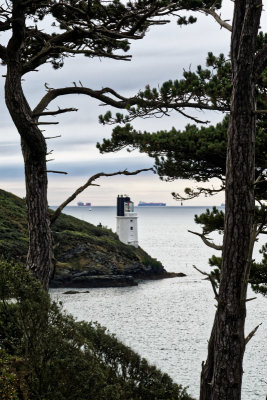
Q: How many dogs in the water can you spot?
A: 0